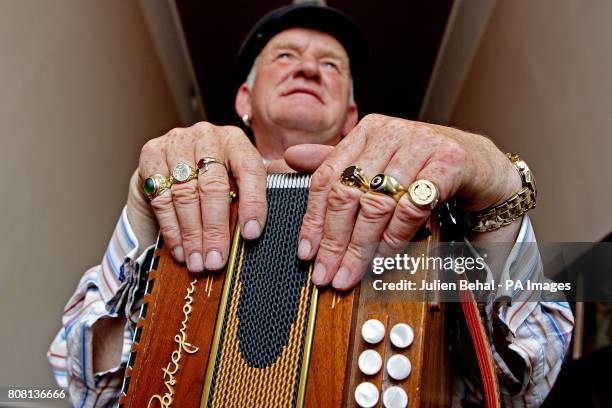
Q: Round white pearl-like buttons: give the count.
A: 6